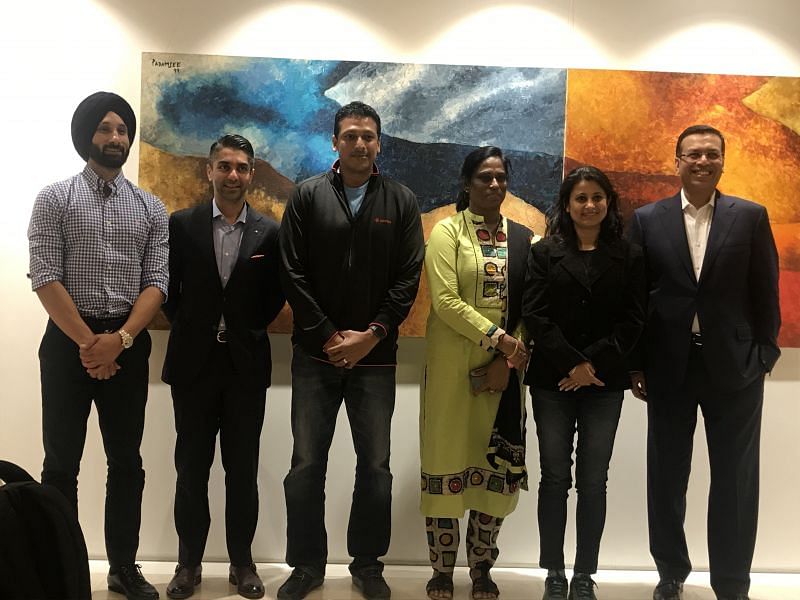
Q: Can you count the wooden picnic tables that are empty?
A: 0